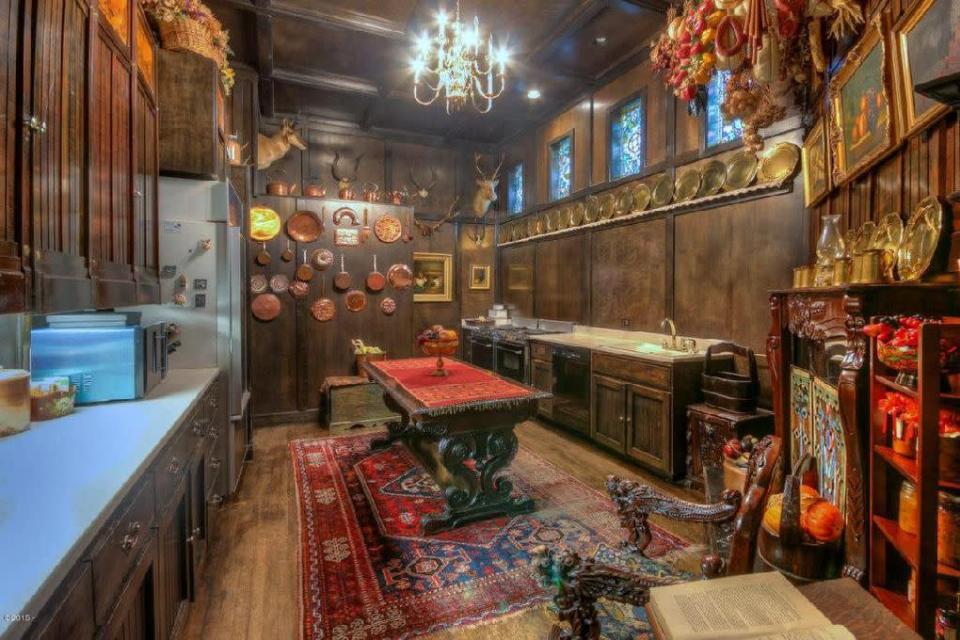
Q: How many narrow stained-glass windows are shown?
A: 4